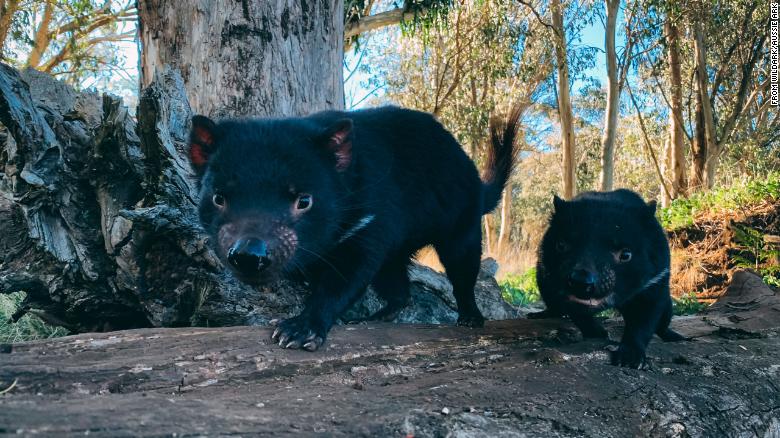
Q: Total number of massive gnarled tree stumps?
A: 1